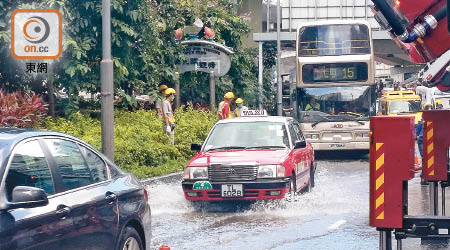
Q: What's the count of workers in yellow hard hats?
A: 4